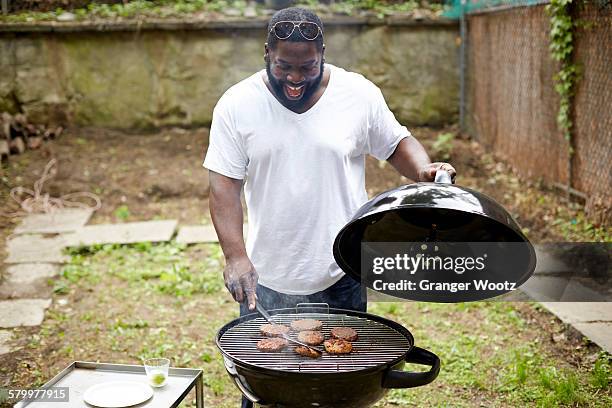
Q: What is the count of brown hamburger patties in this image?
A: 7